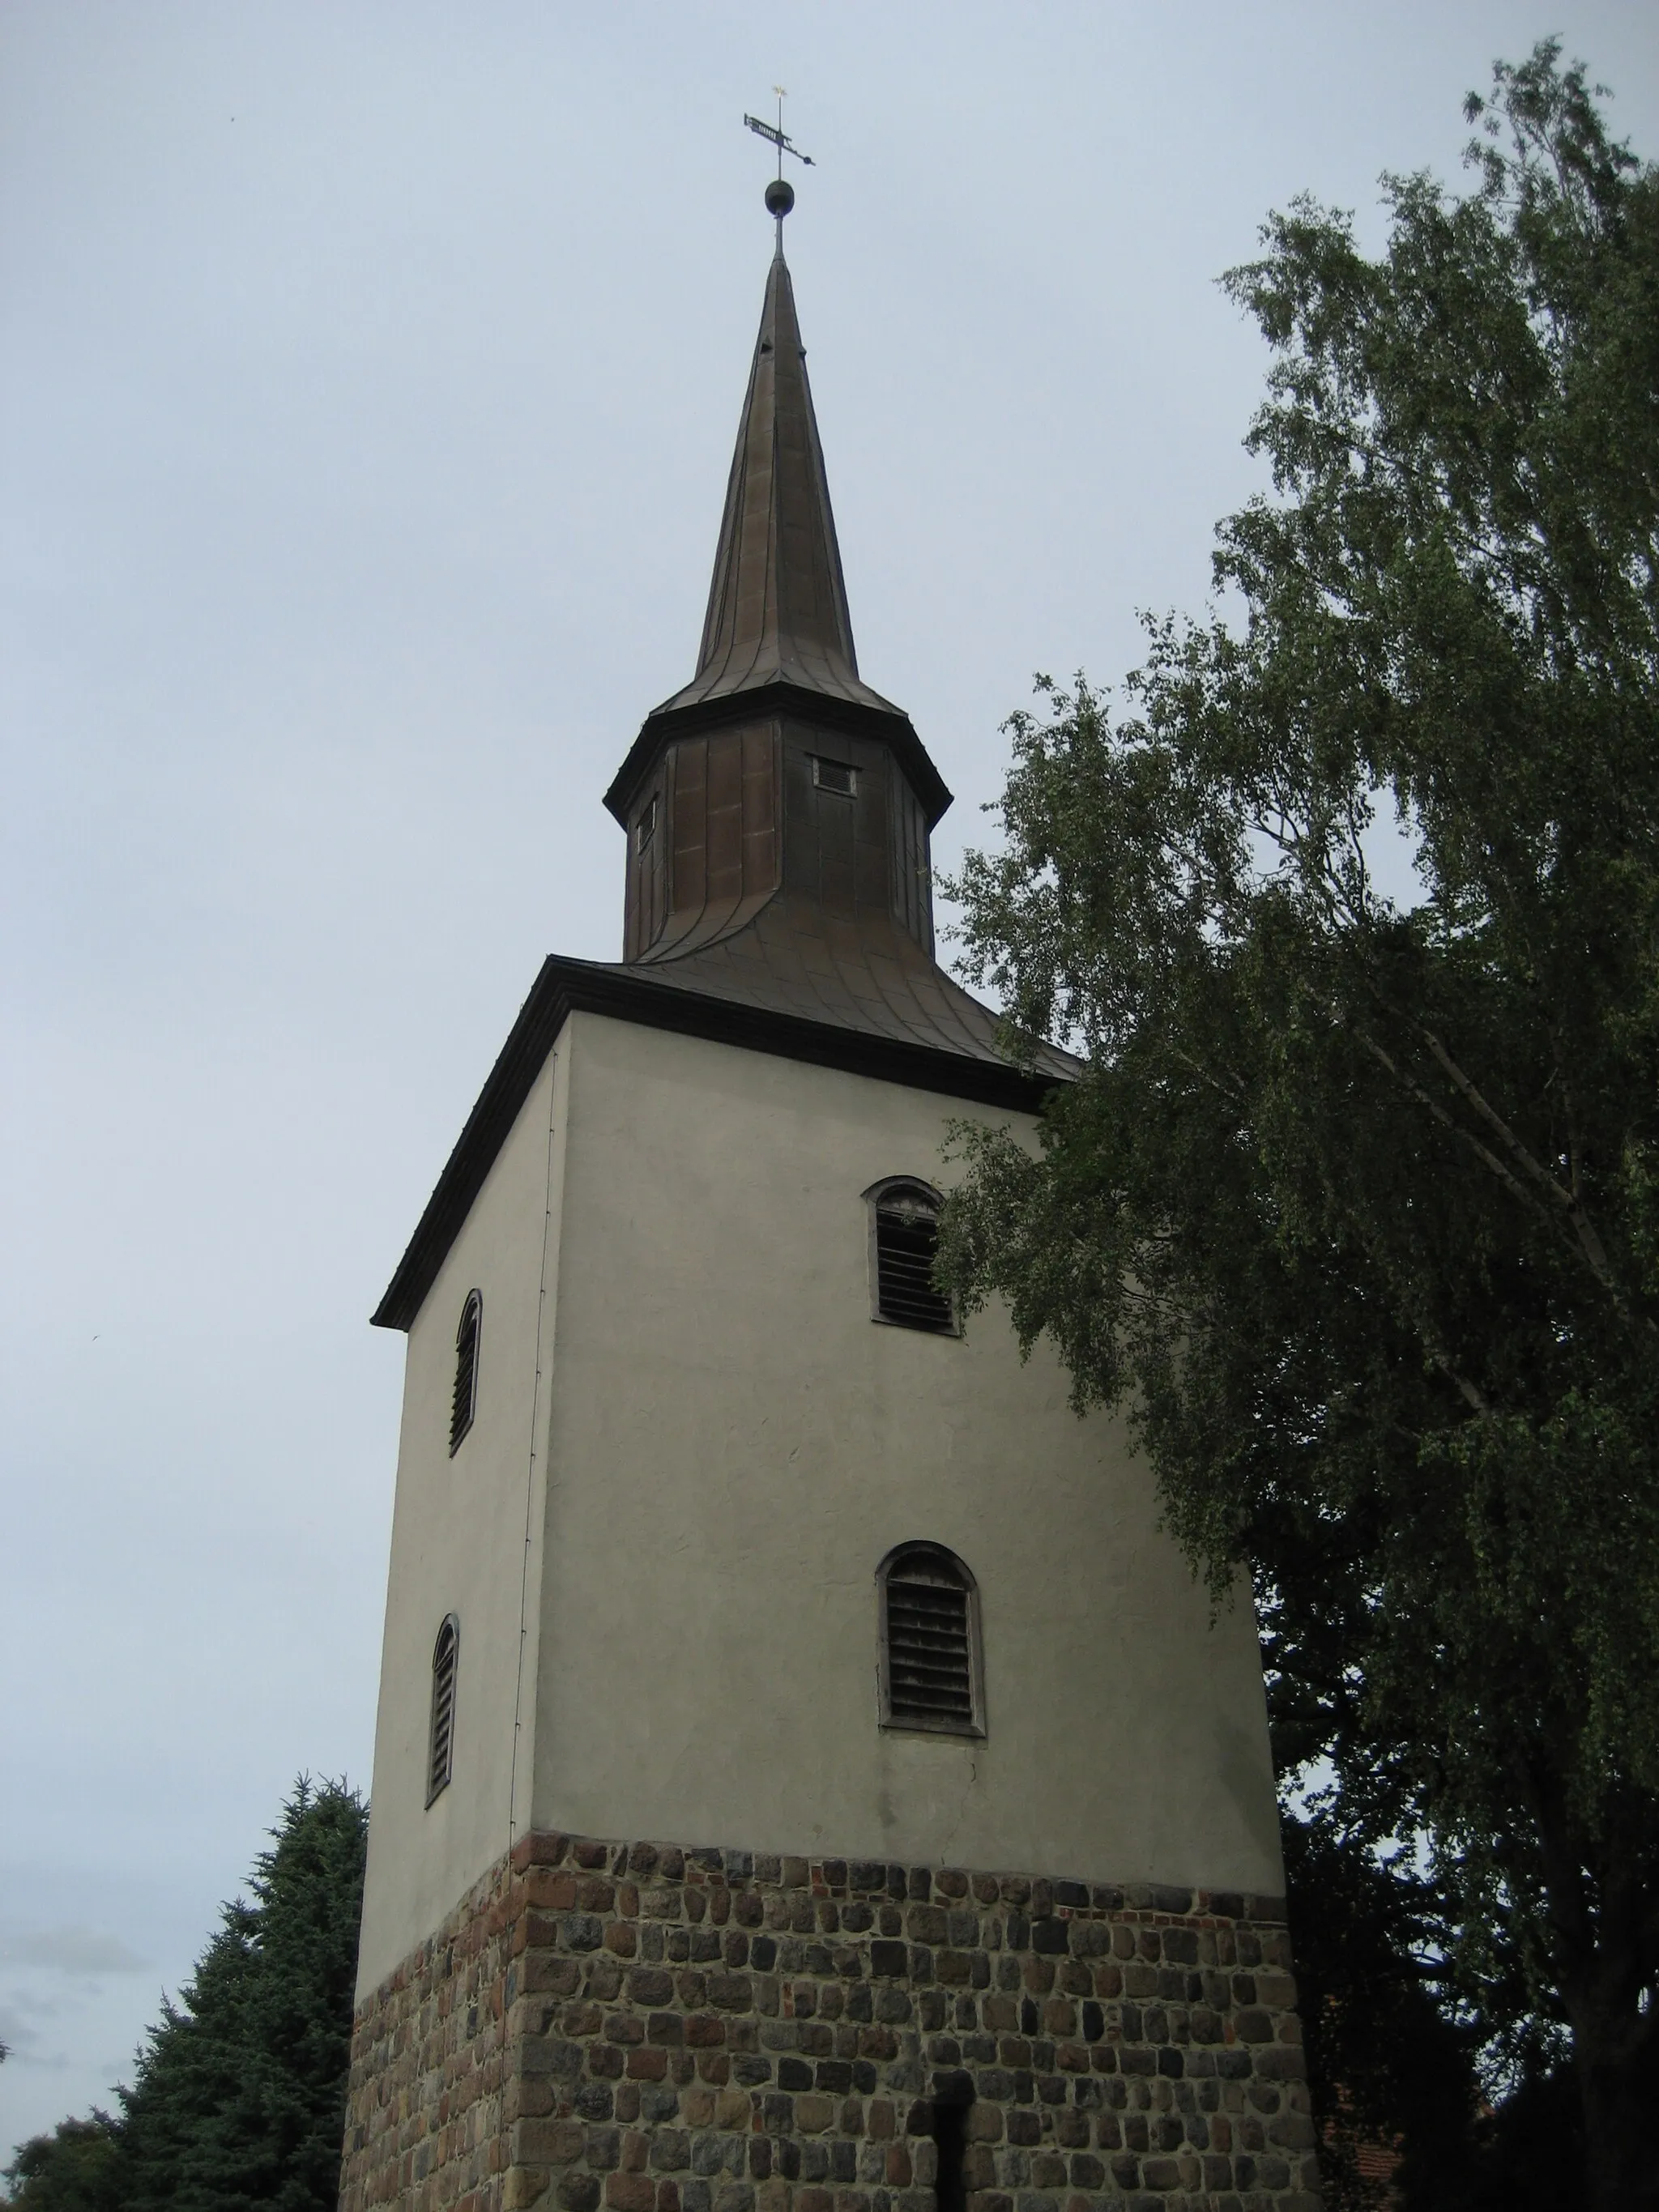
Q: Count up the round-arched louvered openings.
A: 4